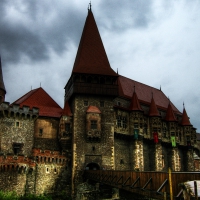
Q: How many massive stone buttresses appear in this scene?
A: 4